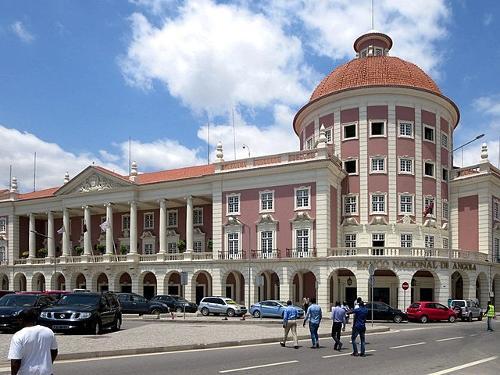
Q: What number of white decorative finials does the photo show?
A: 6